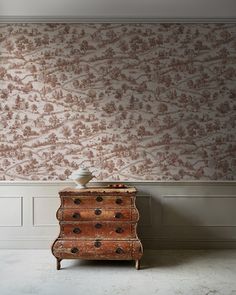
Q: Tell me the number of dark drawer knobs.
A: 12